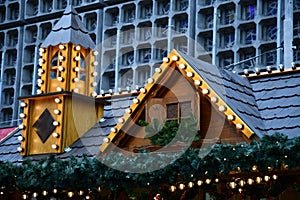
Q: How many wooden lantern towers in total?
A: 1